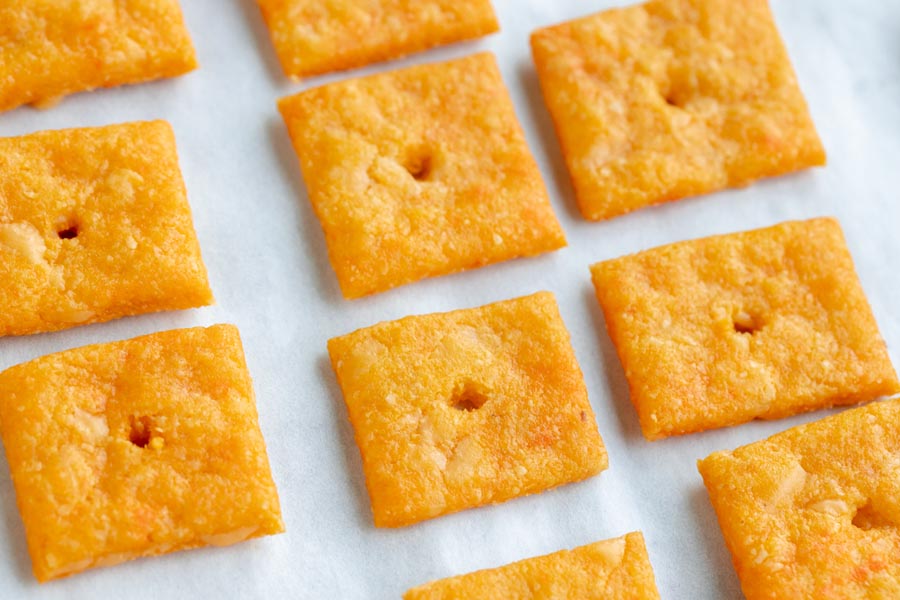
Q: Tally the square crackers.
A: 10